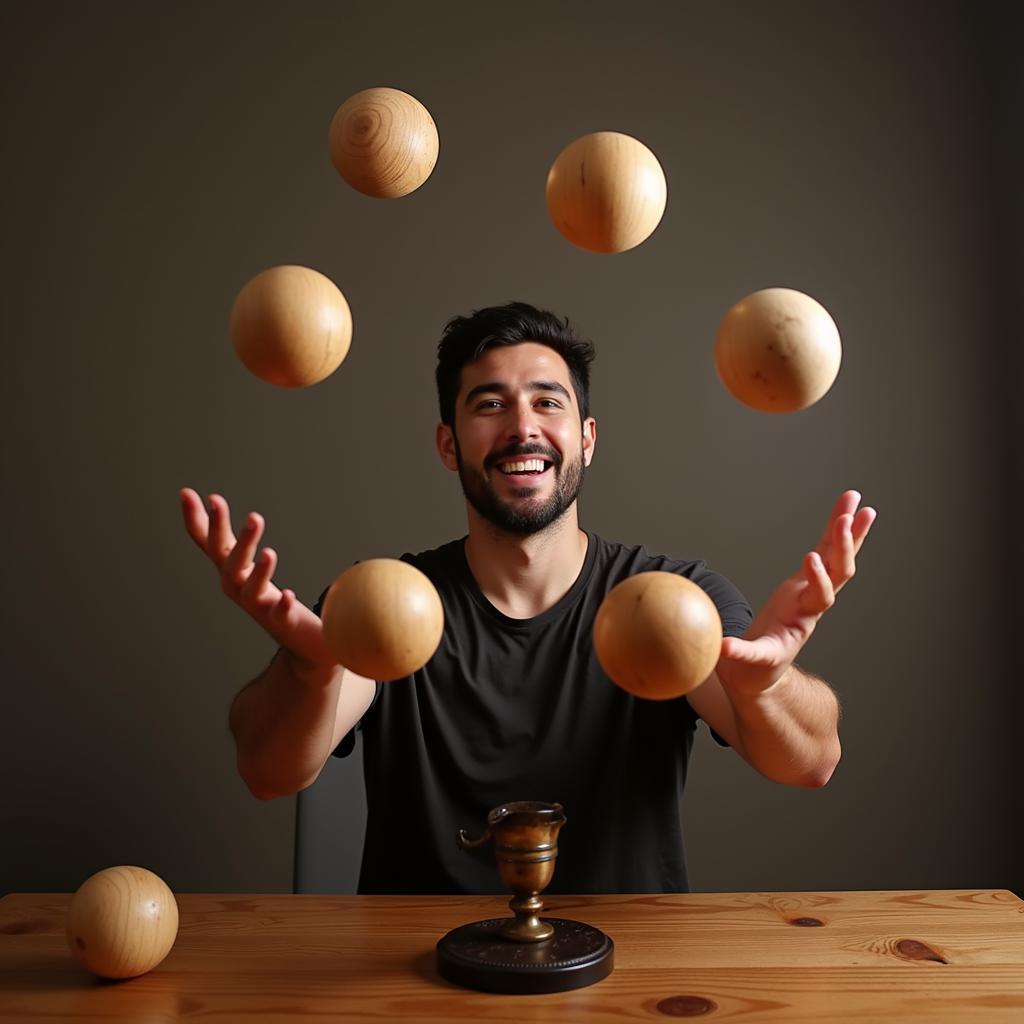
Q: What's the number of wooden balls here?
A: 7